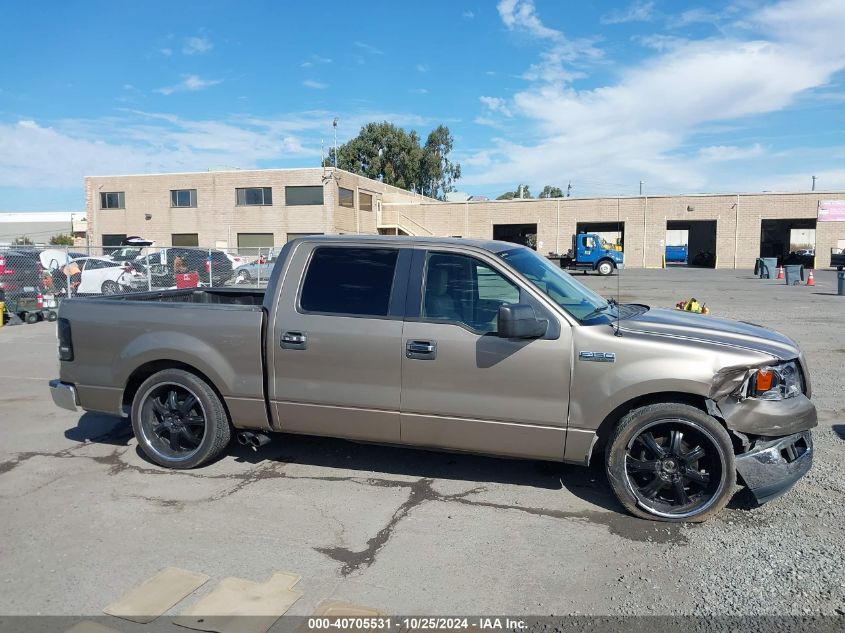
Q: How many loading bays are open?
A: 4